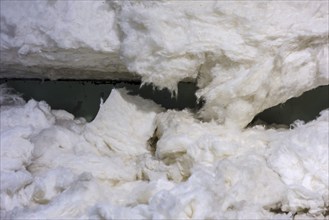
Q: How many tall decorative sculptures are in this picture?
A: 0